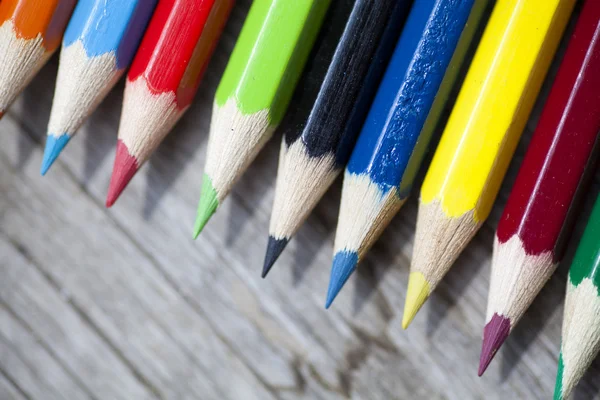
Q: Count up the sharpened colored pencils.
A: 9